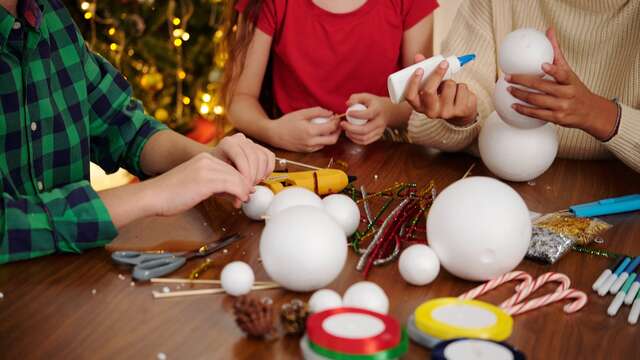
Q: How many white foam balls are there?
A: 14